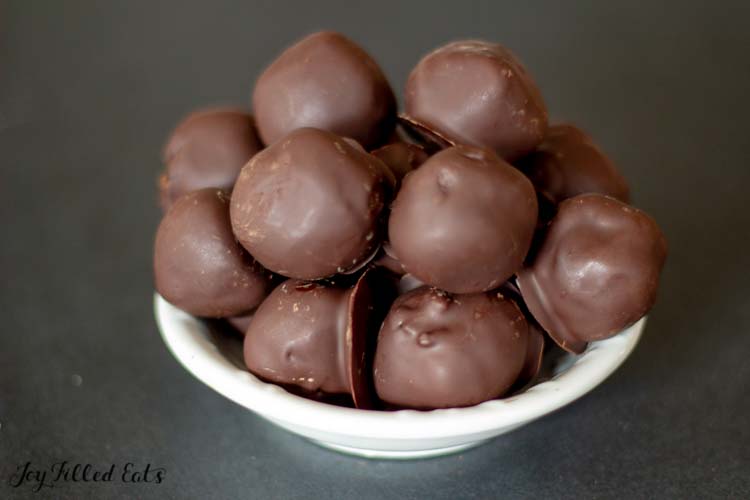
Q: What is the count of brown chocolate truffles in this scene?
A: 11